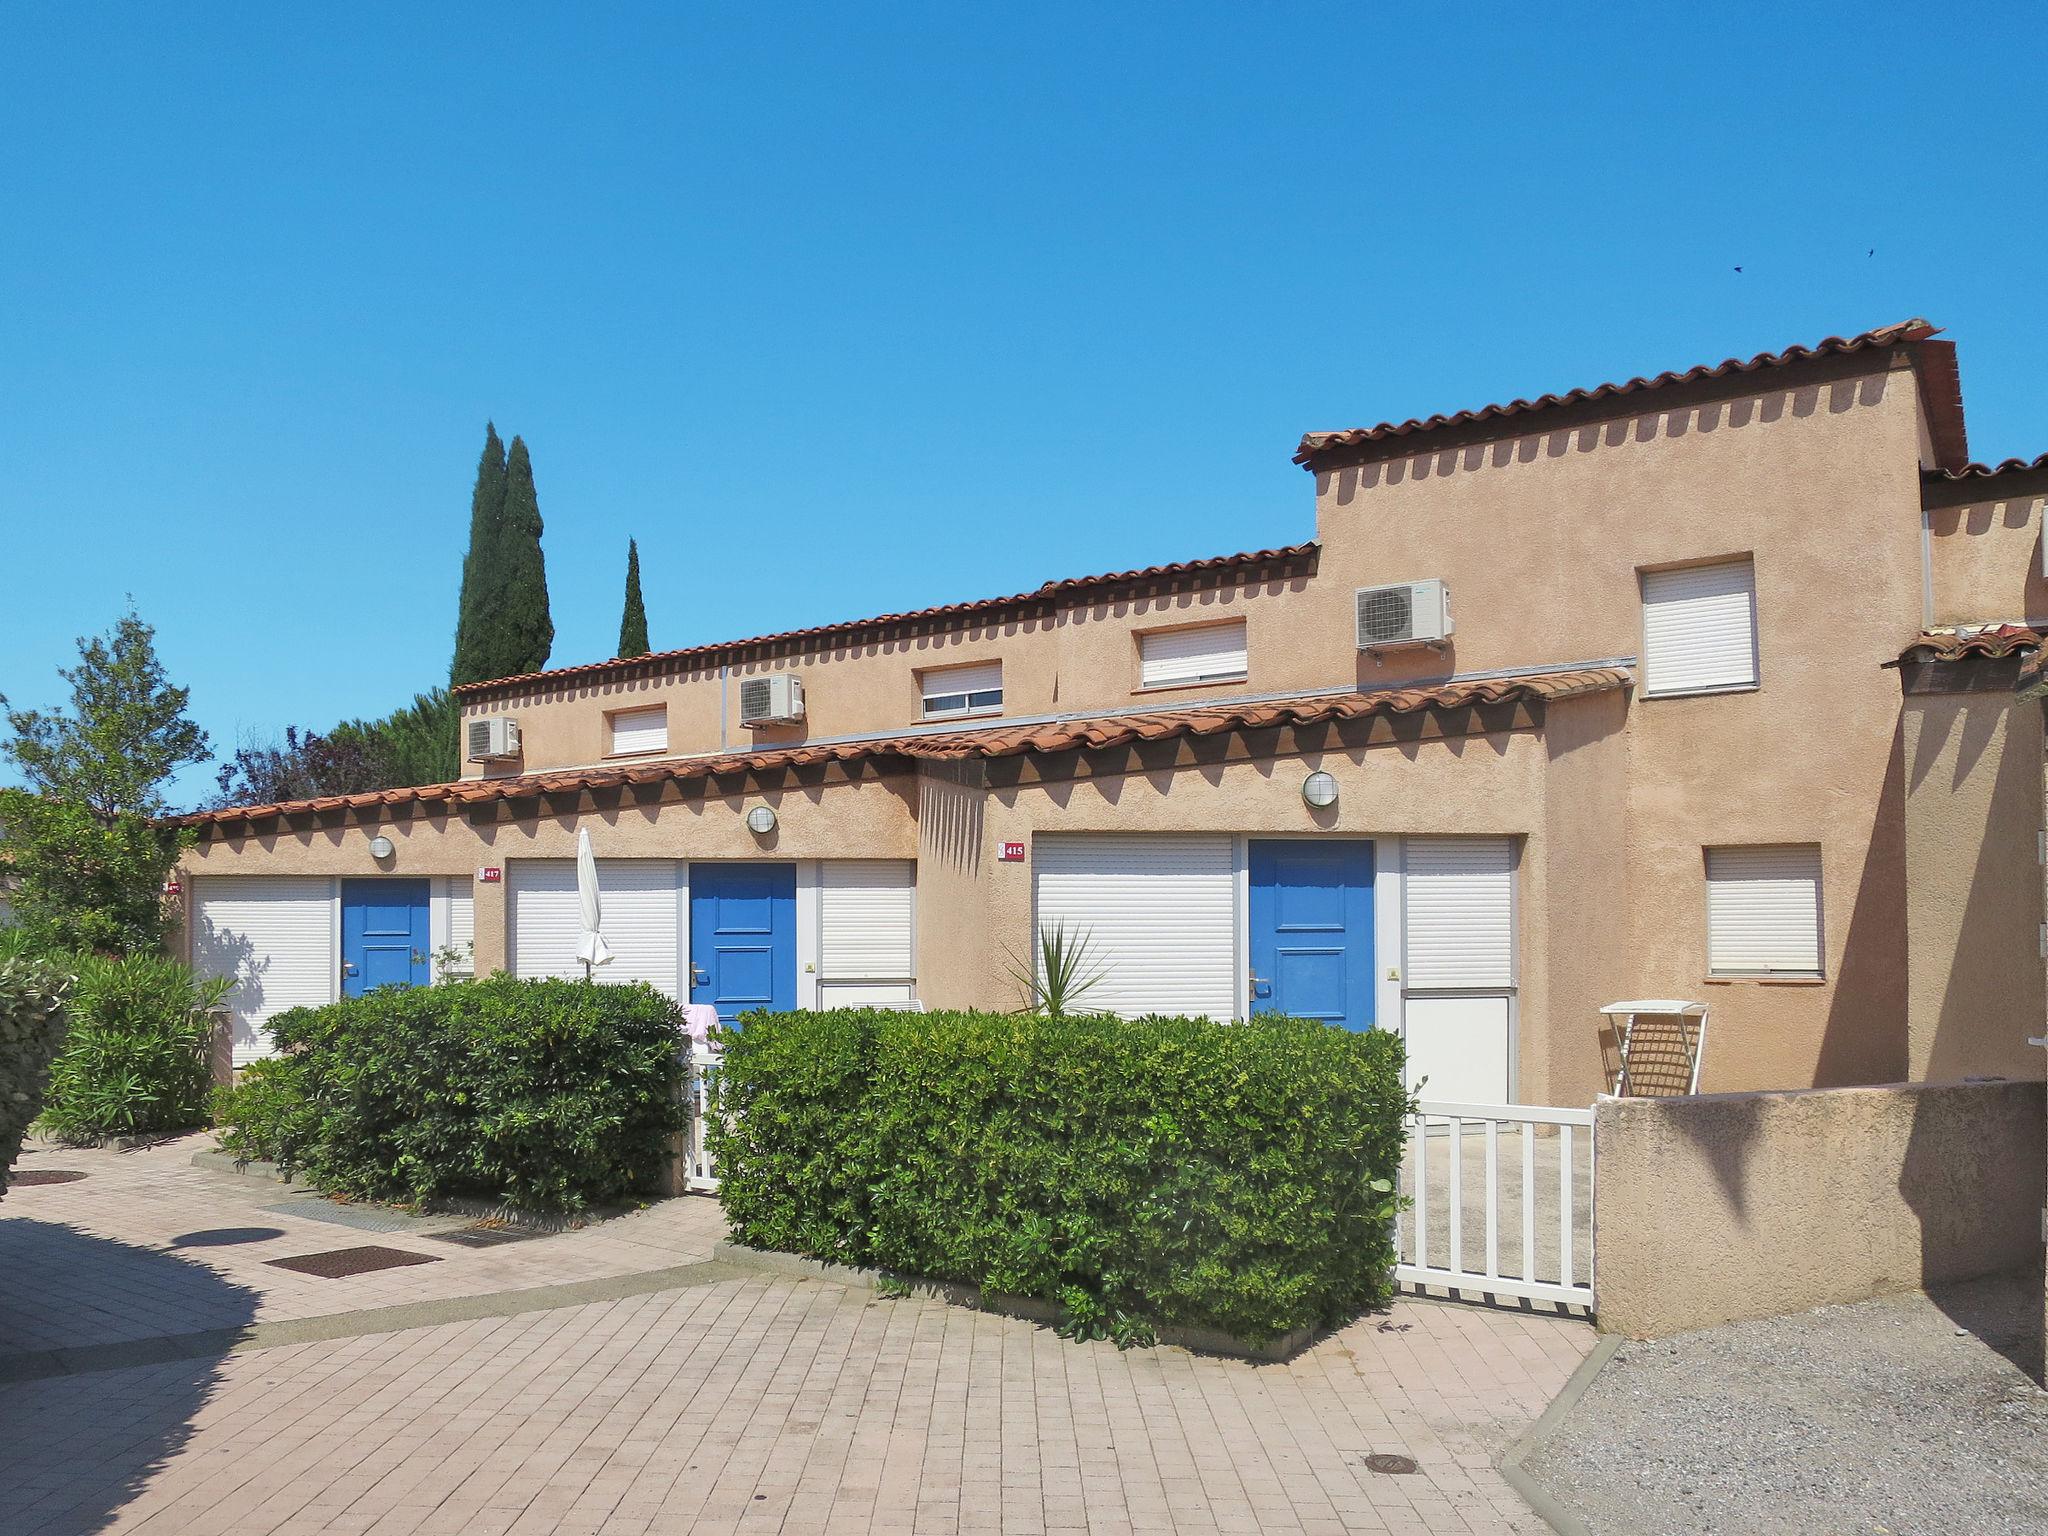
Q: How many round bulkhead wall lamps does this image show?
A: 3